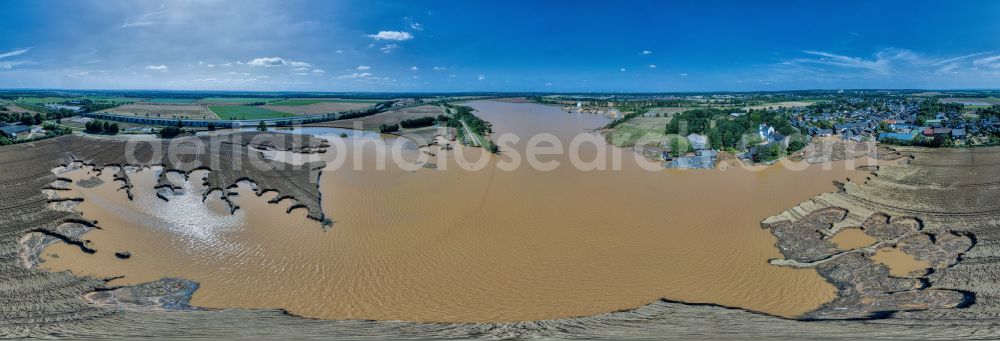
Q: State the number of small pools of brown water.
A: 2